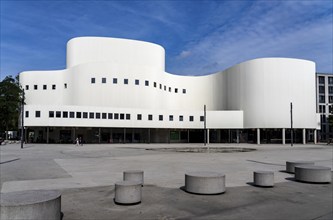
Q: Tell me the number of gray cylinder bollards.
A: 7